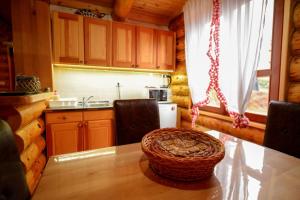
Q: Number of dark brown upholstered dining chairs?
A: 3